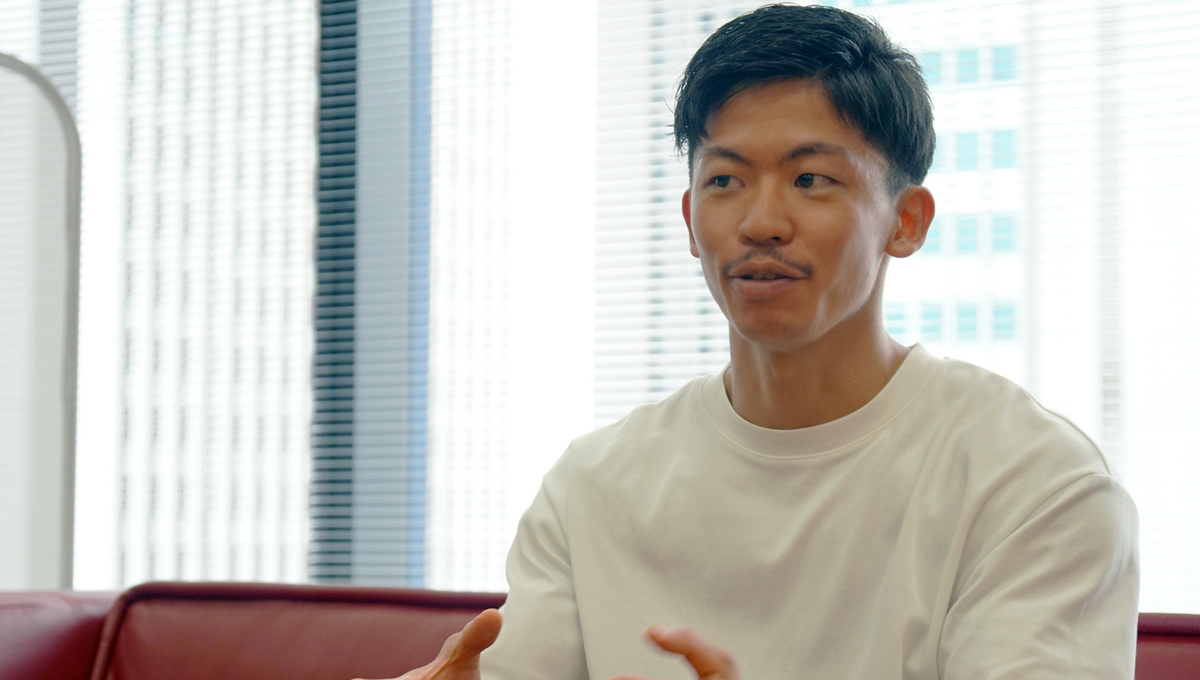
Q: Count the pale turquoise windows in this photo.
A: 13